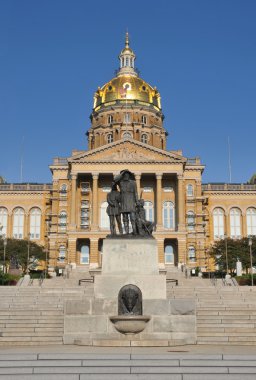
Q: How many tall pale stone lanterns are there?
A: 1